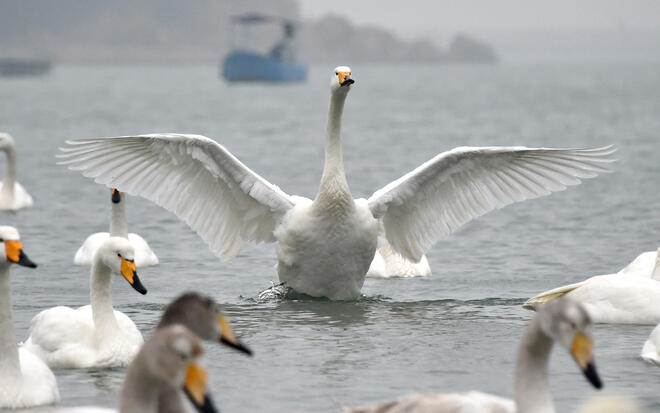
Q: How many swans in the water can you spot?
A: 12